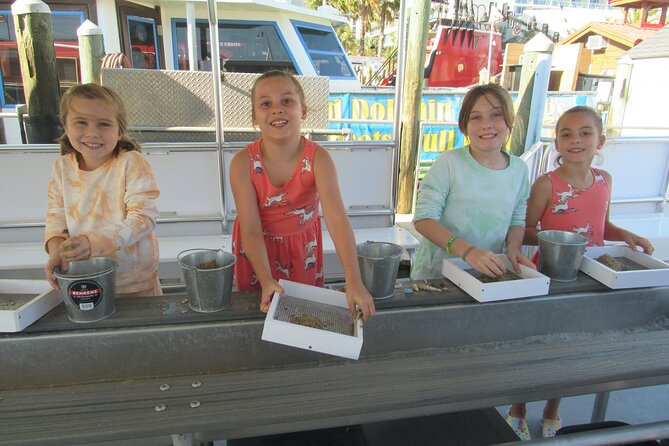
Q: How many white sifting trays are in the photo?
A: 4